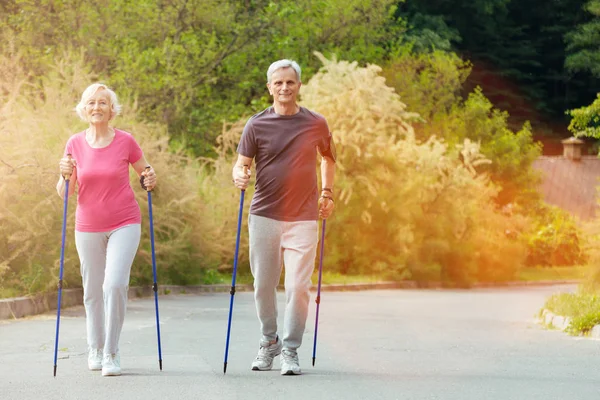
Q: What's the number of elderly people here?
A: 2